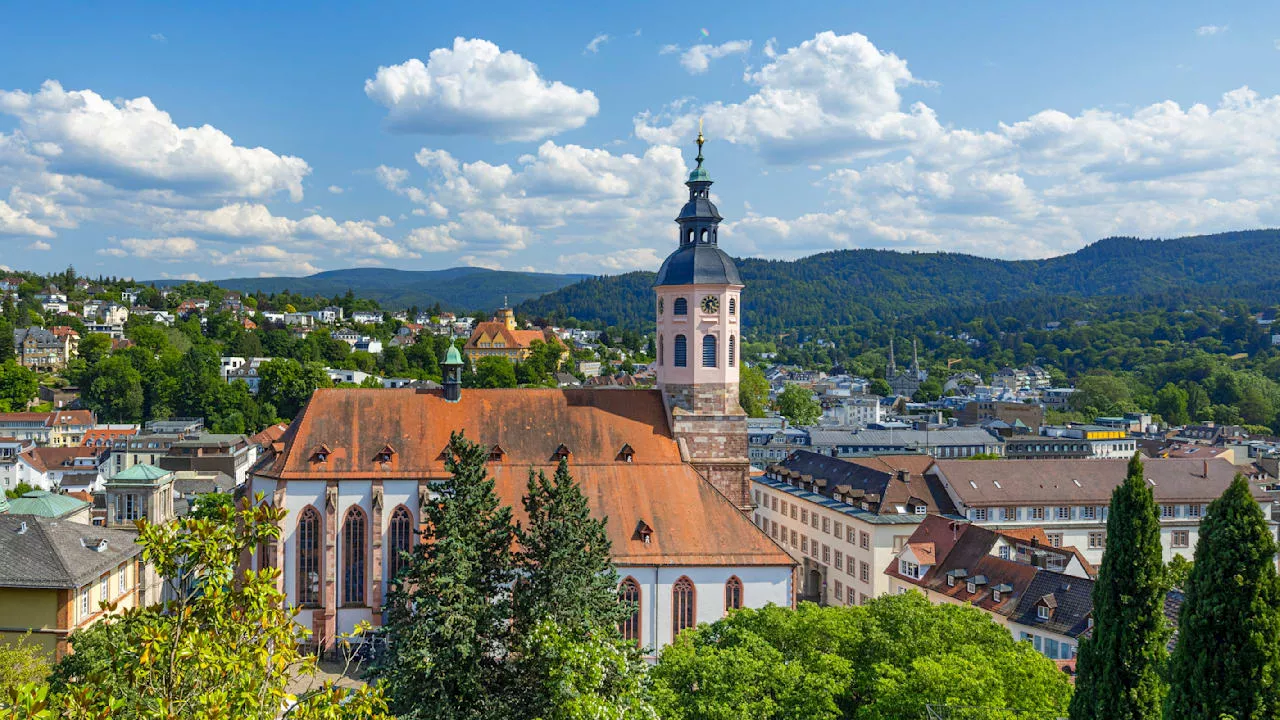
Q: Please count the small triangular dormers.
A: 7